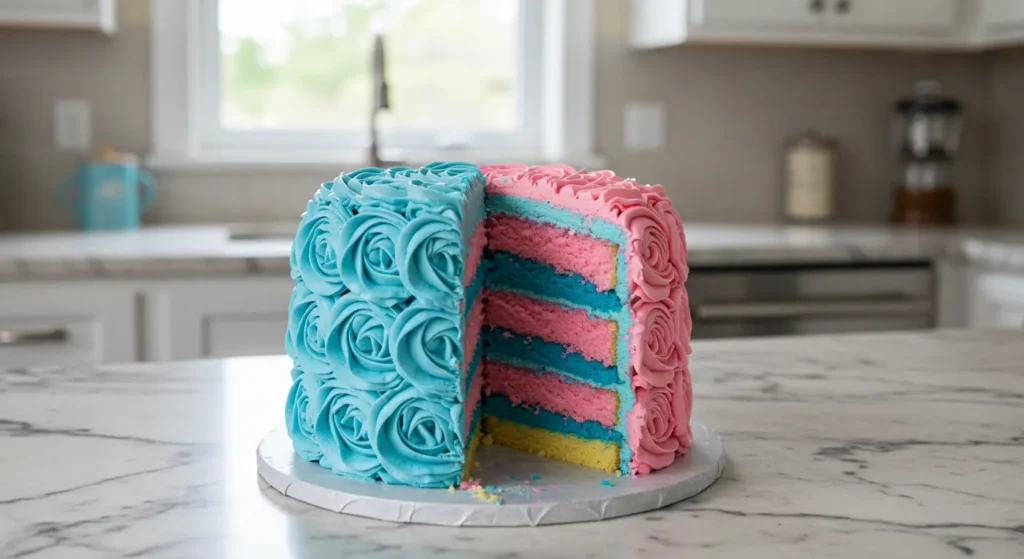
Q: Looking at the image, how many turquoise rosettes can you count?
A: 9